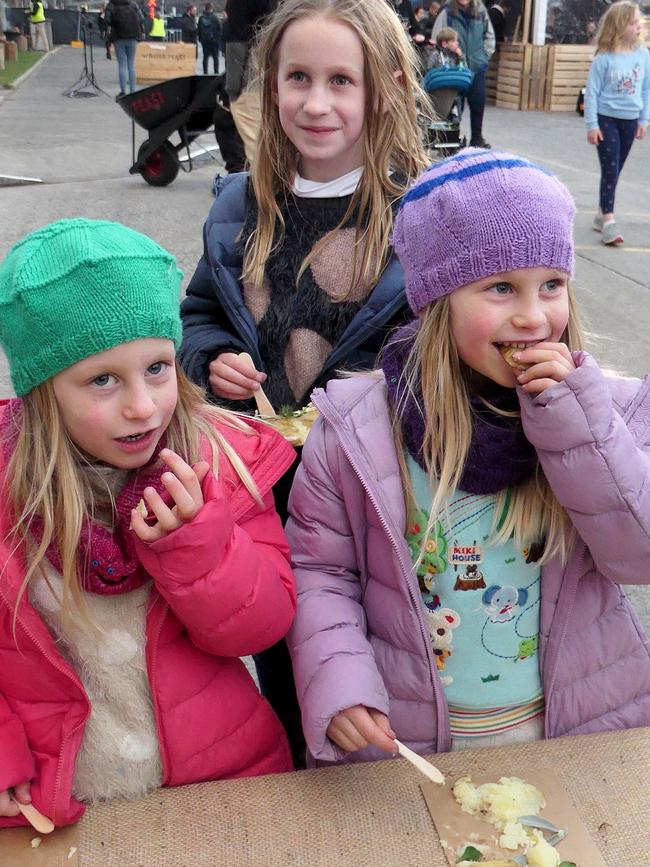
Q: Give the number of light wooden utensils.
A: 3